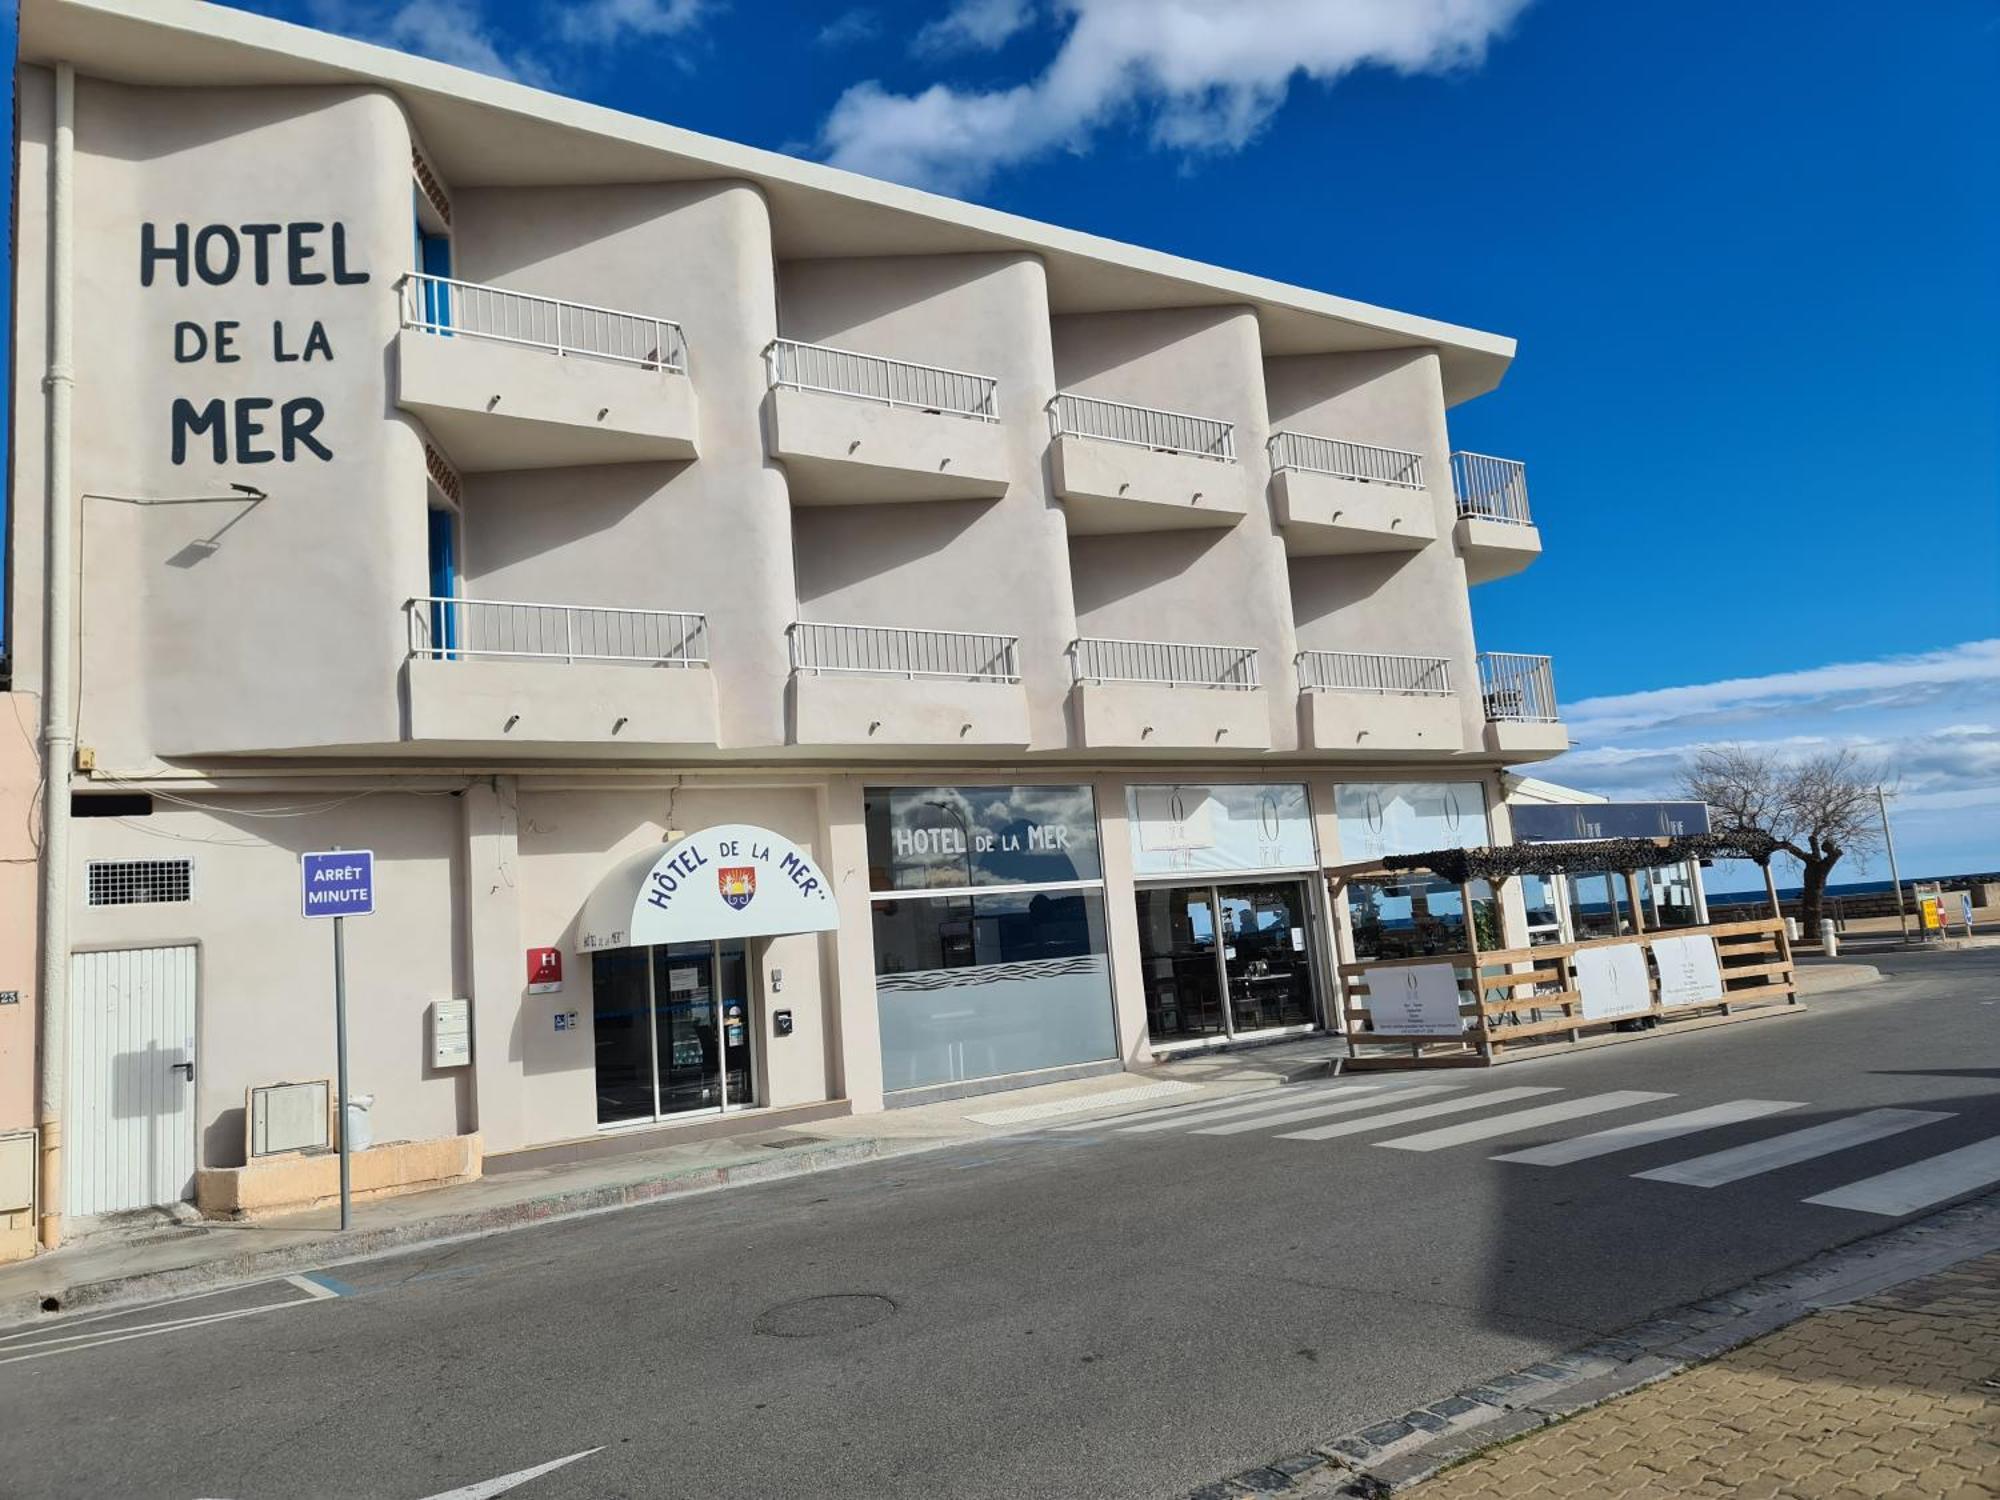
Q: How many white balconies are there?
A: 10